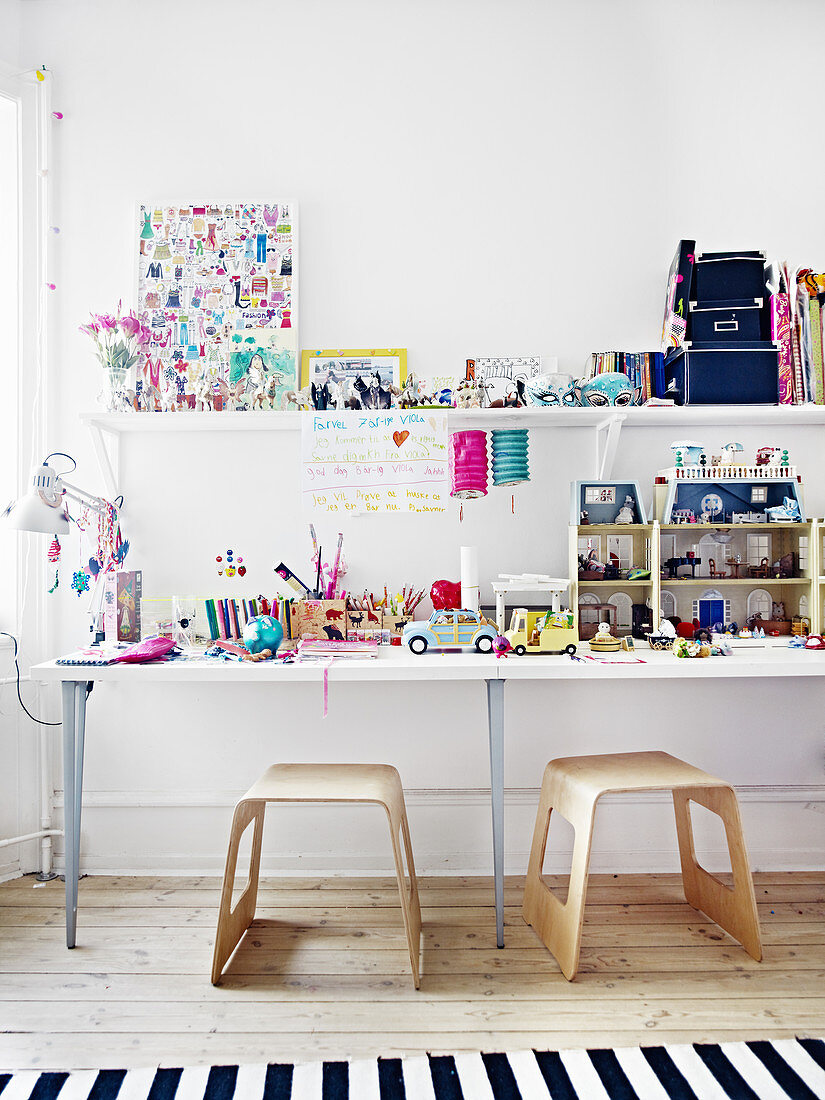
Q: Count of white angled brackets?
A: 2